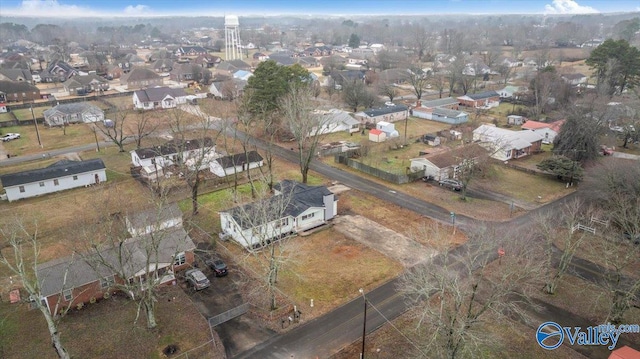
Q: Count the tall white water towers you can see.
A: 1